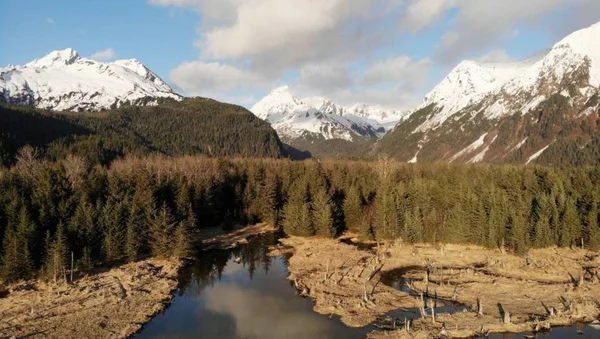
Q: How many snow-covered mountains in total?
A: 3